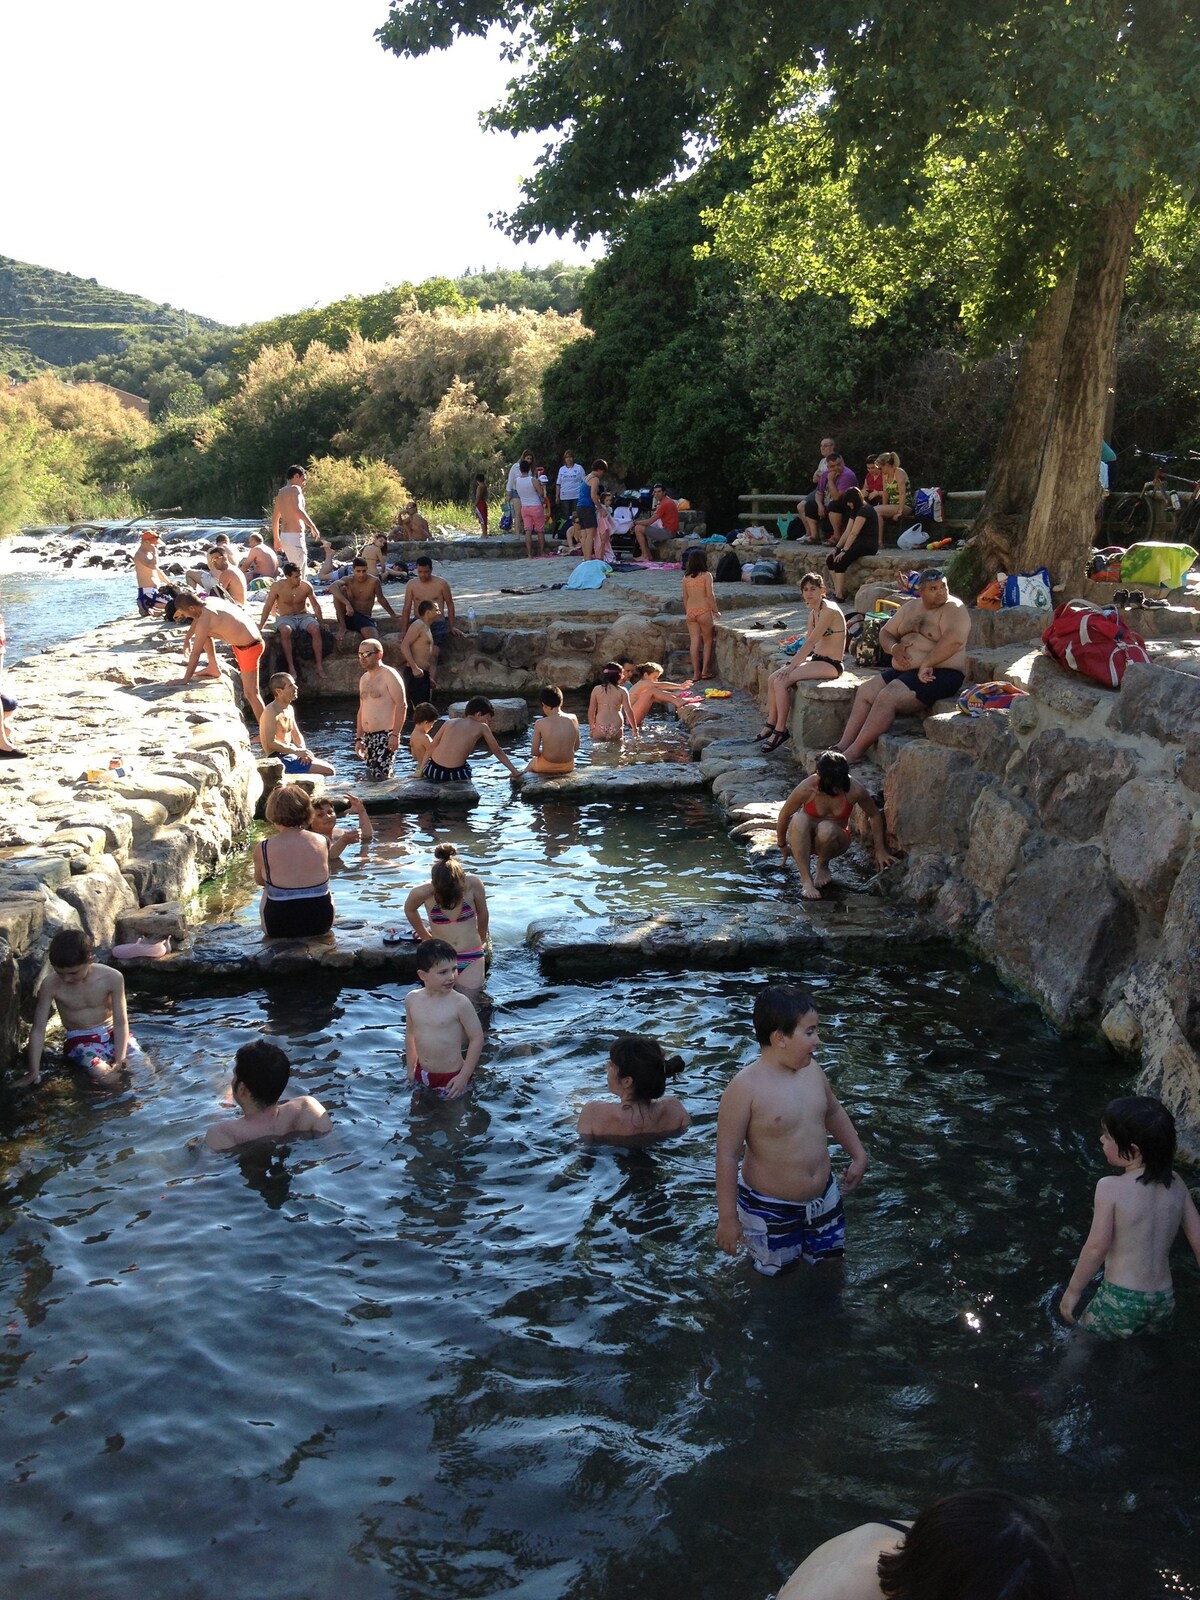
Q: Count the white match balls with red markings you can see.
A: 0